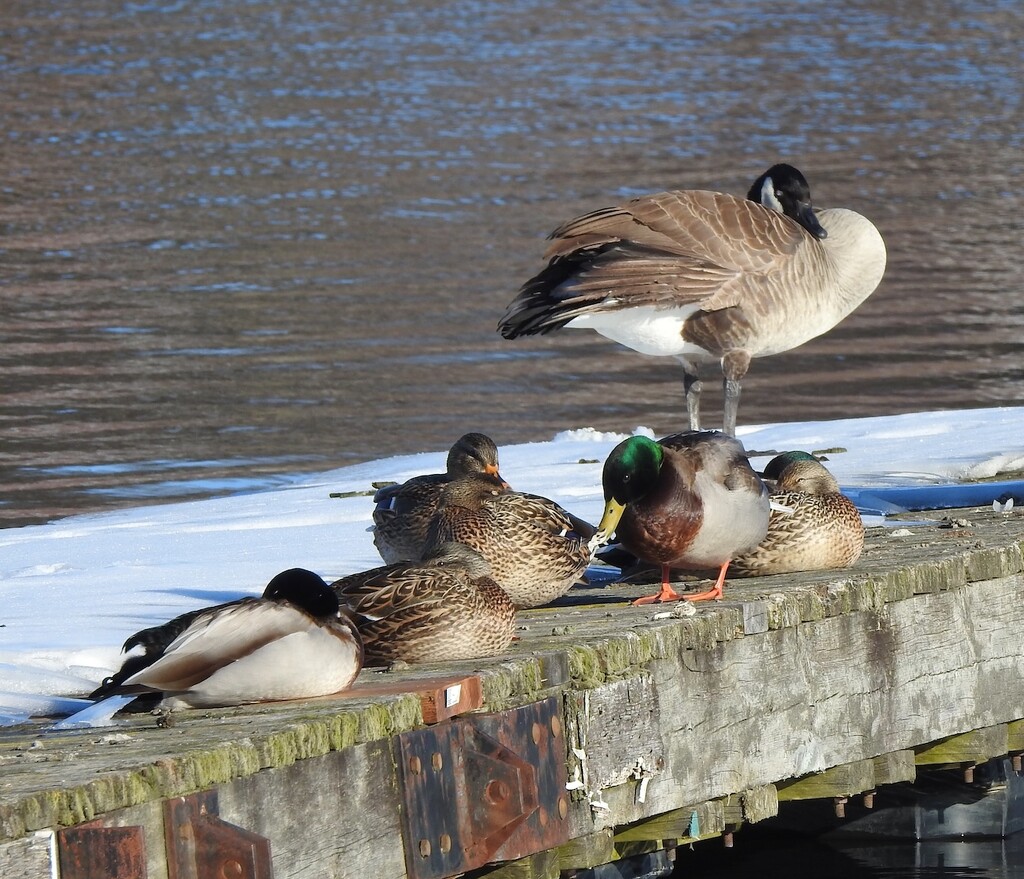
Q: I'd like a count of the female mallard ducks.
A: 4